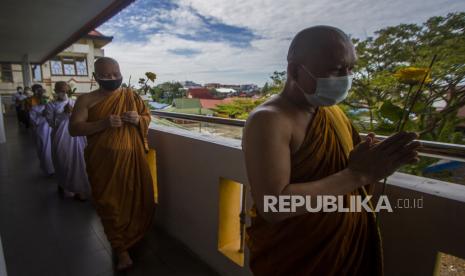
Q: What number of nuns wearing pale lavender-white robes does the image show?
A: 2